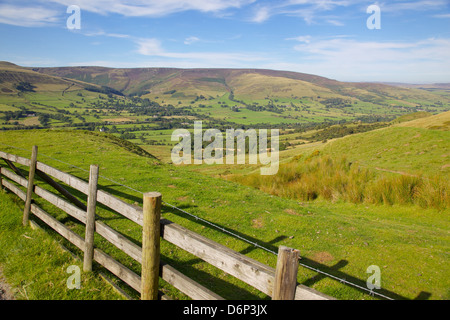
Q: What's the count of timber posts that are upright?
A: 4